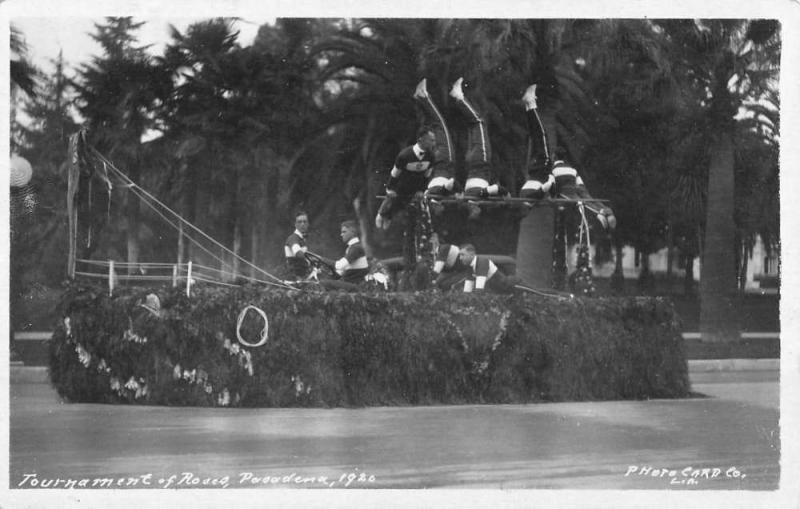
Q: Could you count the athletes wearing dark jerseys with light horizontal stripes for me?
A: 9